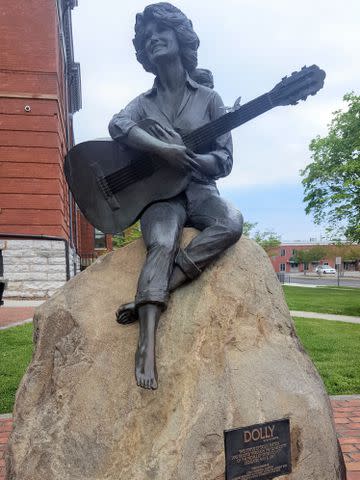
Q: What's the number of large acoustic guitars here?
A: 1